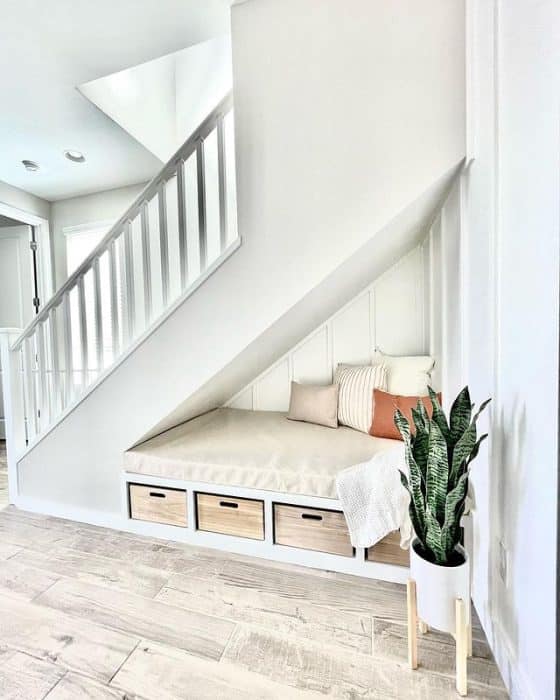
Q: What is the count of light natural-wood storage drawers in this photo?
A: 4